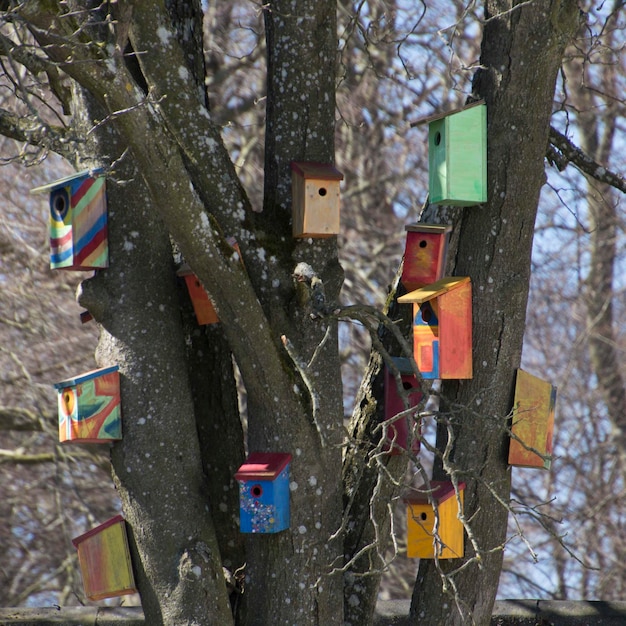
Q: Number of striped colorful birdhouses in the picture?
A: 1